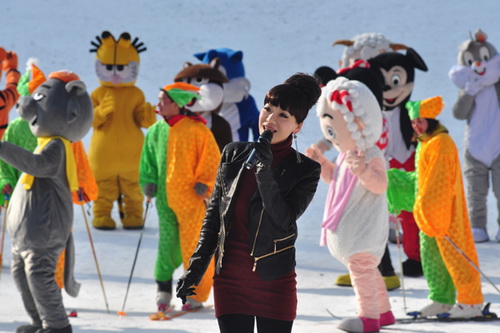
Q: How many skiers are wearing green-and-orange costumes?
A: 3